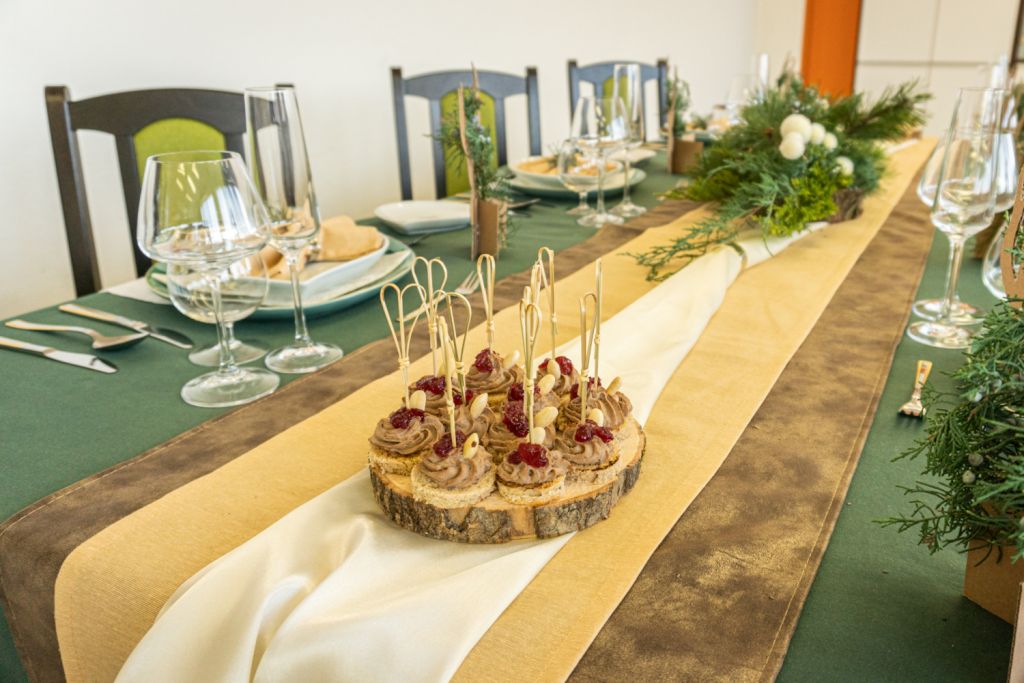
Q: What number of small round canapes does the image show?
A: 11